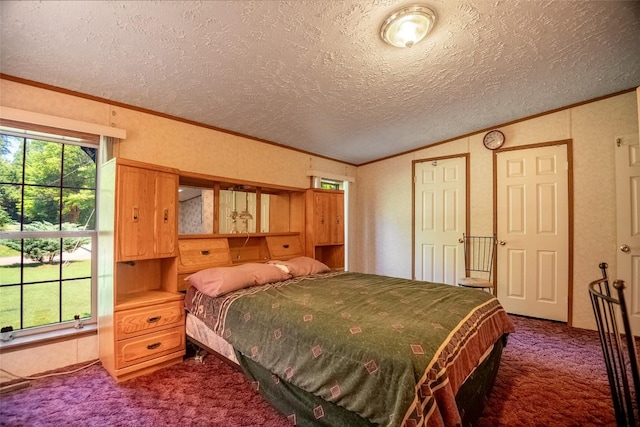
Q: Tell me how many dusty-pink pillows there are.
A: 2